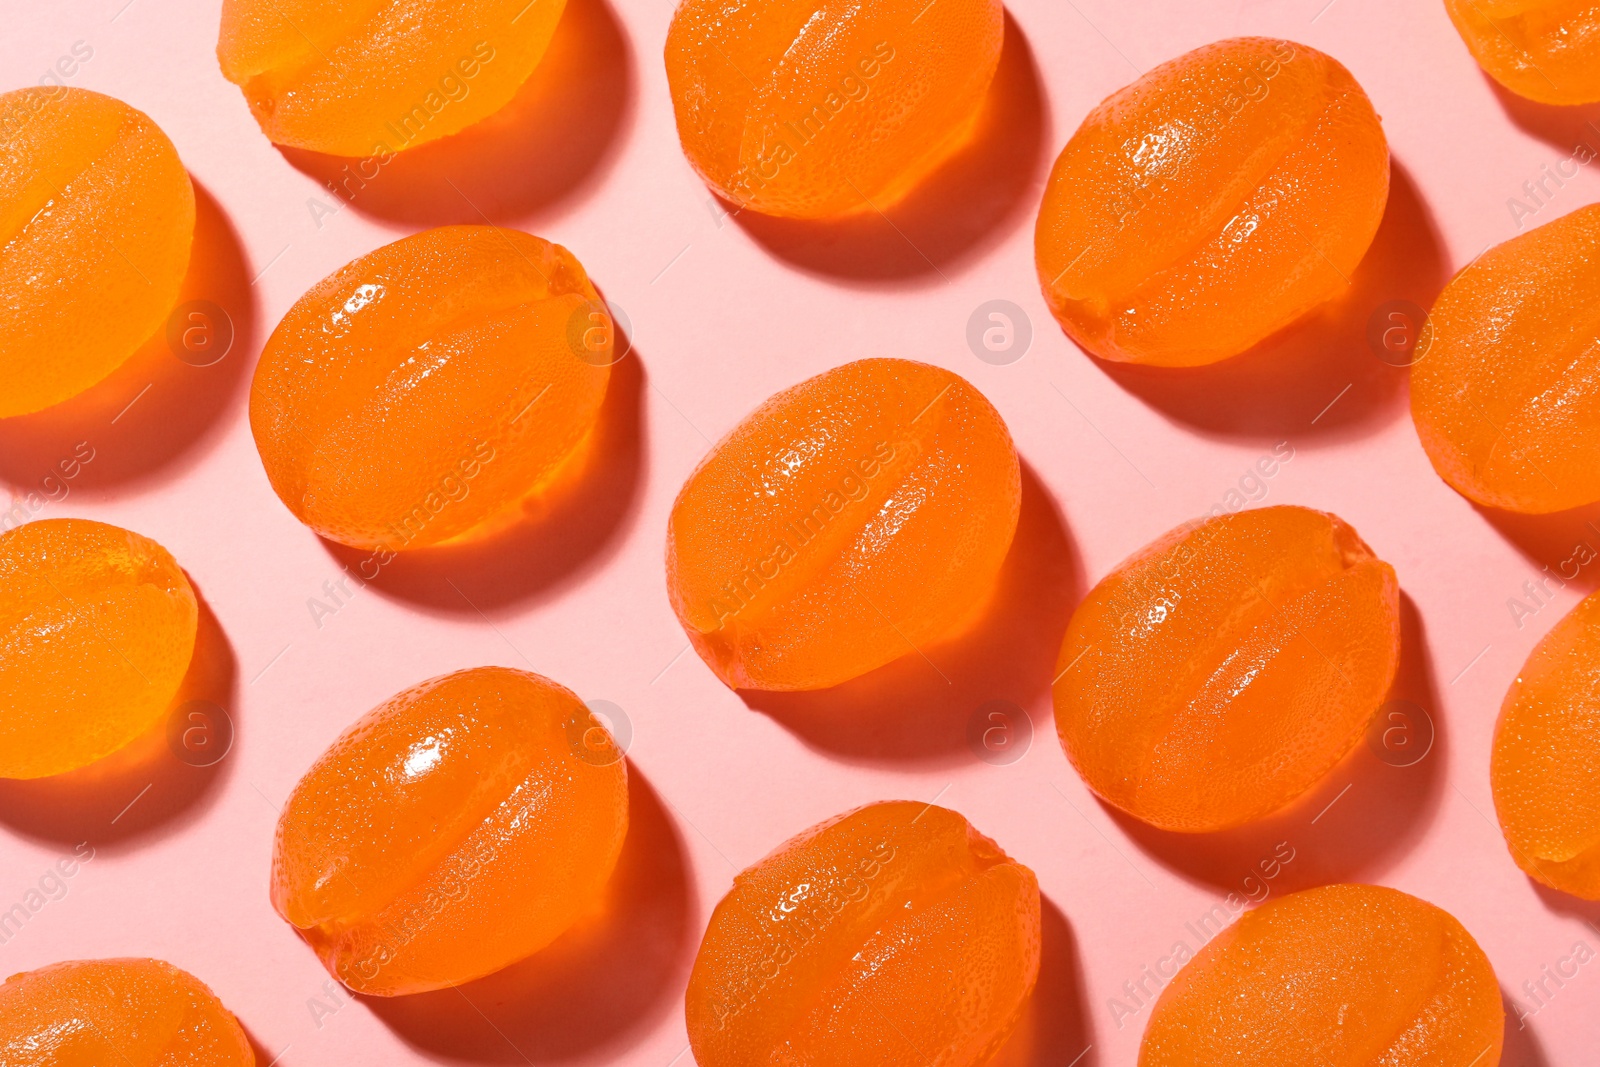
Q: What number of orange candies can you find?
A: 15